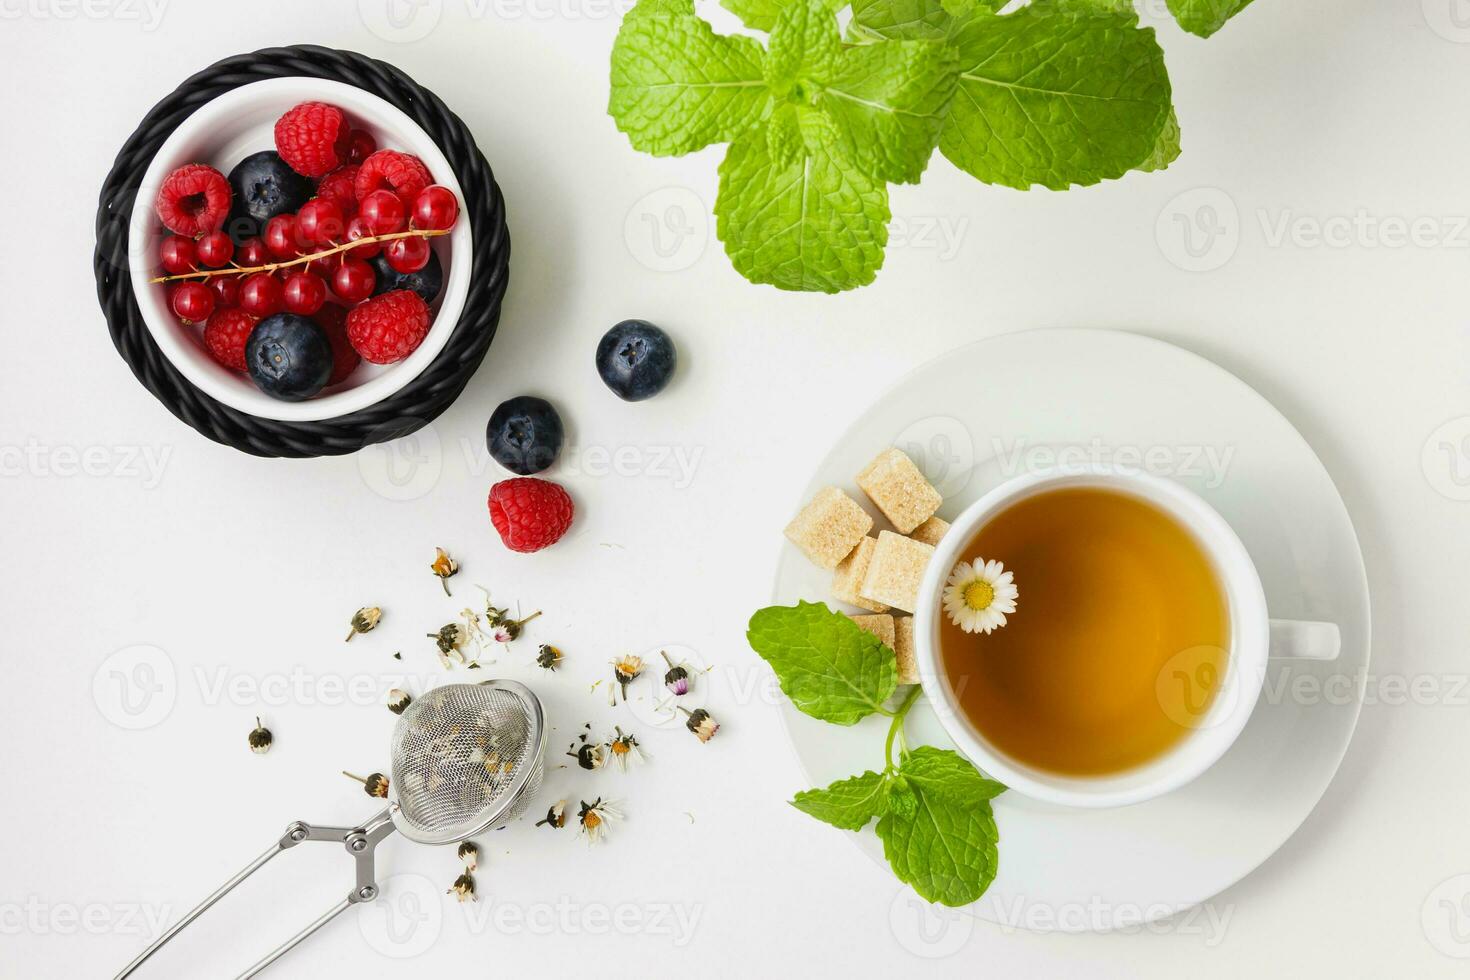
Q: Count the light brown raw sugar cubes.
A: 7